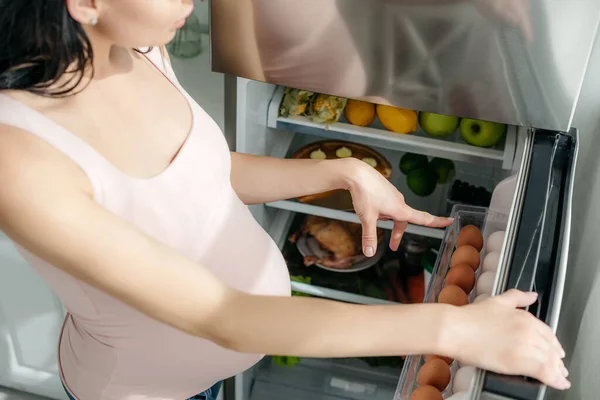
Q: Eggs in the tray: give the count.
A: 13